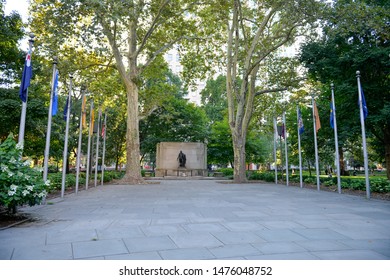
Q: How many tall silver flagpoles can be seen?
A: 13